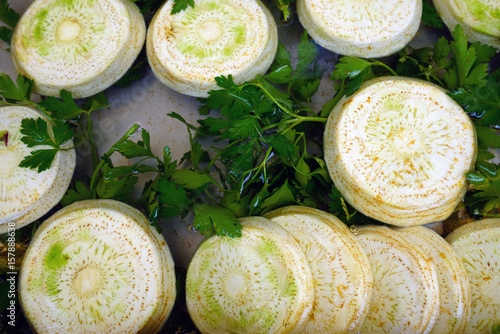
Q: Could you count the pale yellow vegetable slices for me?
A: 12